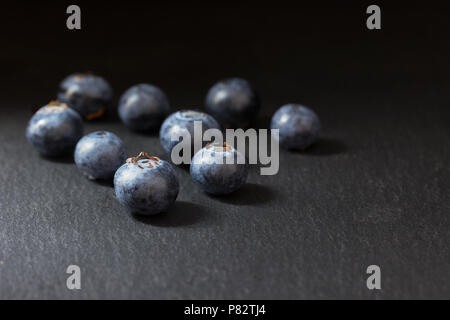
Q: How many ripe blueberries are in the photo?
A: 9